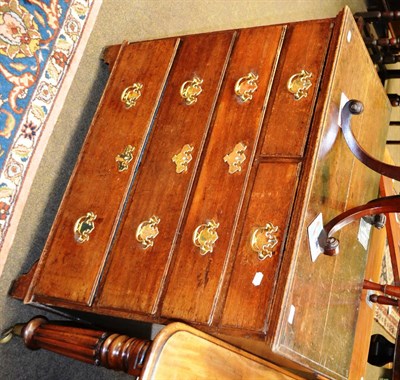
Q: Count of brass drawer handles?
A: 8